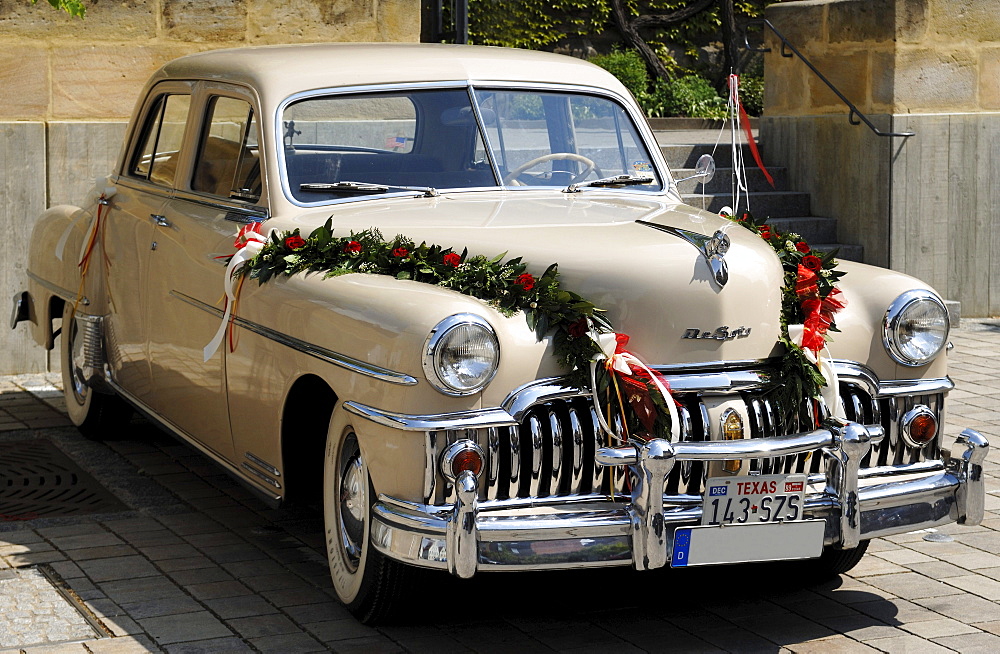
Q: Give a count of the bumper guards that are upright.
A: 4